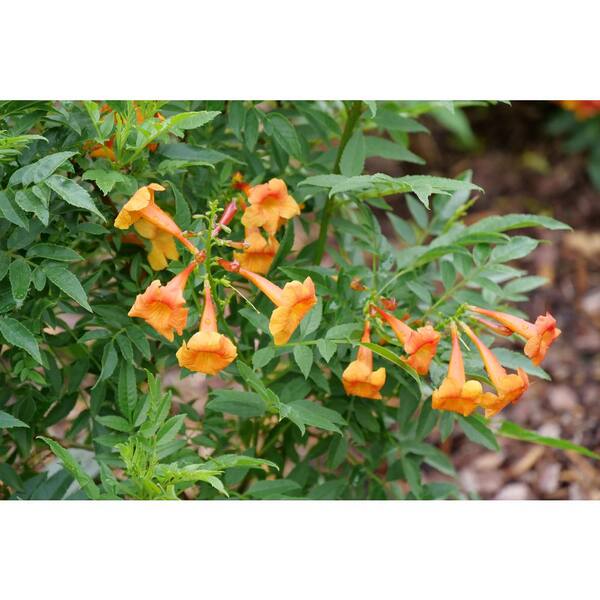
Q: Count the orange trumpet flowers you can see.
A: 12